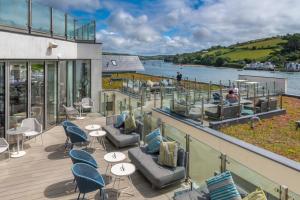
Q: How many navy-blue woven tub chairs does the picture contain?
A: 4